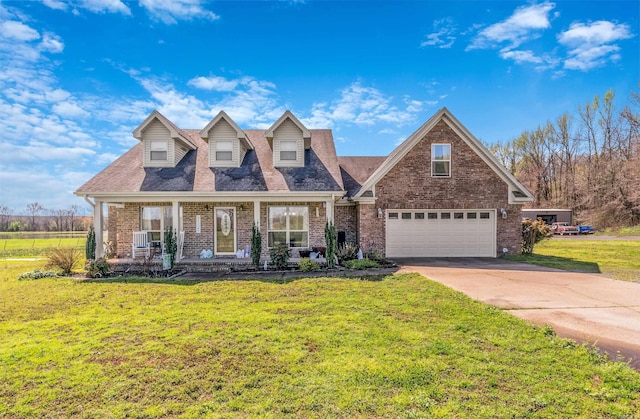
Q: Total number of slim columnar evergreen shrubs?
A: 4